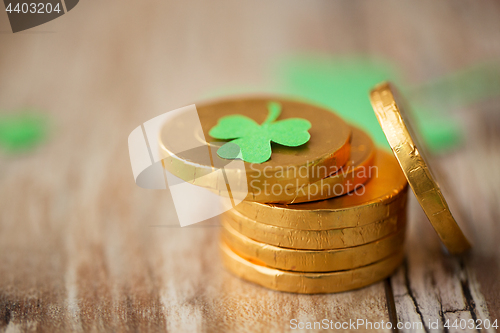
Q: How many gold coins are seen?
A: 7